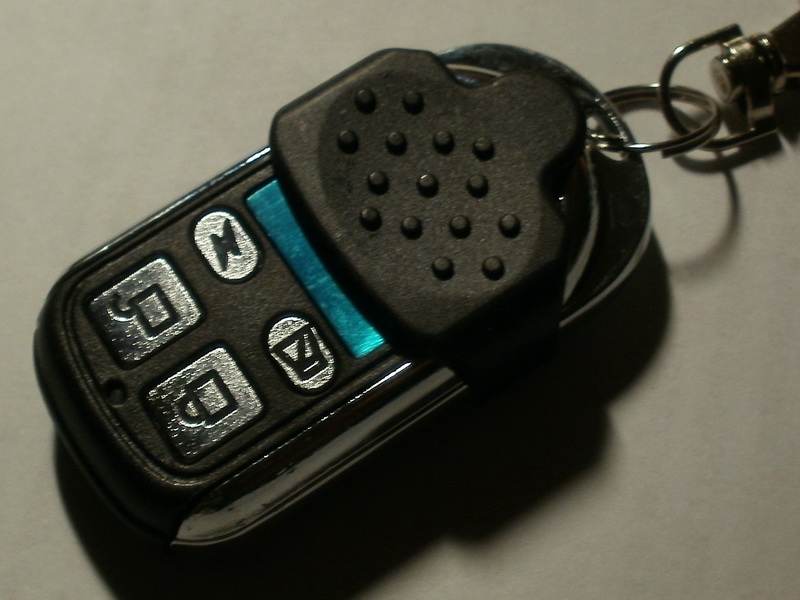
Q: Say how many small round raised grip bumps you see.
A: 15